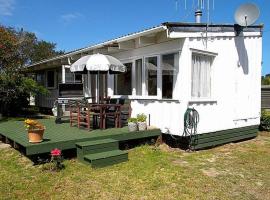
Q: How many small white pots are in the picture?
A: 2